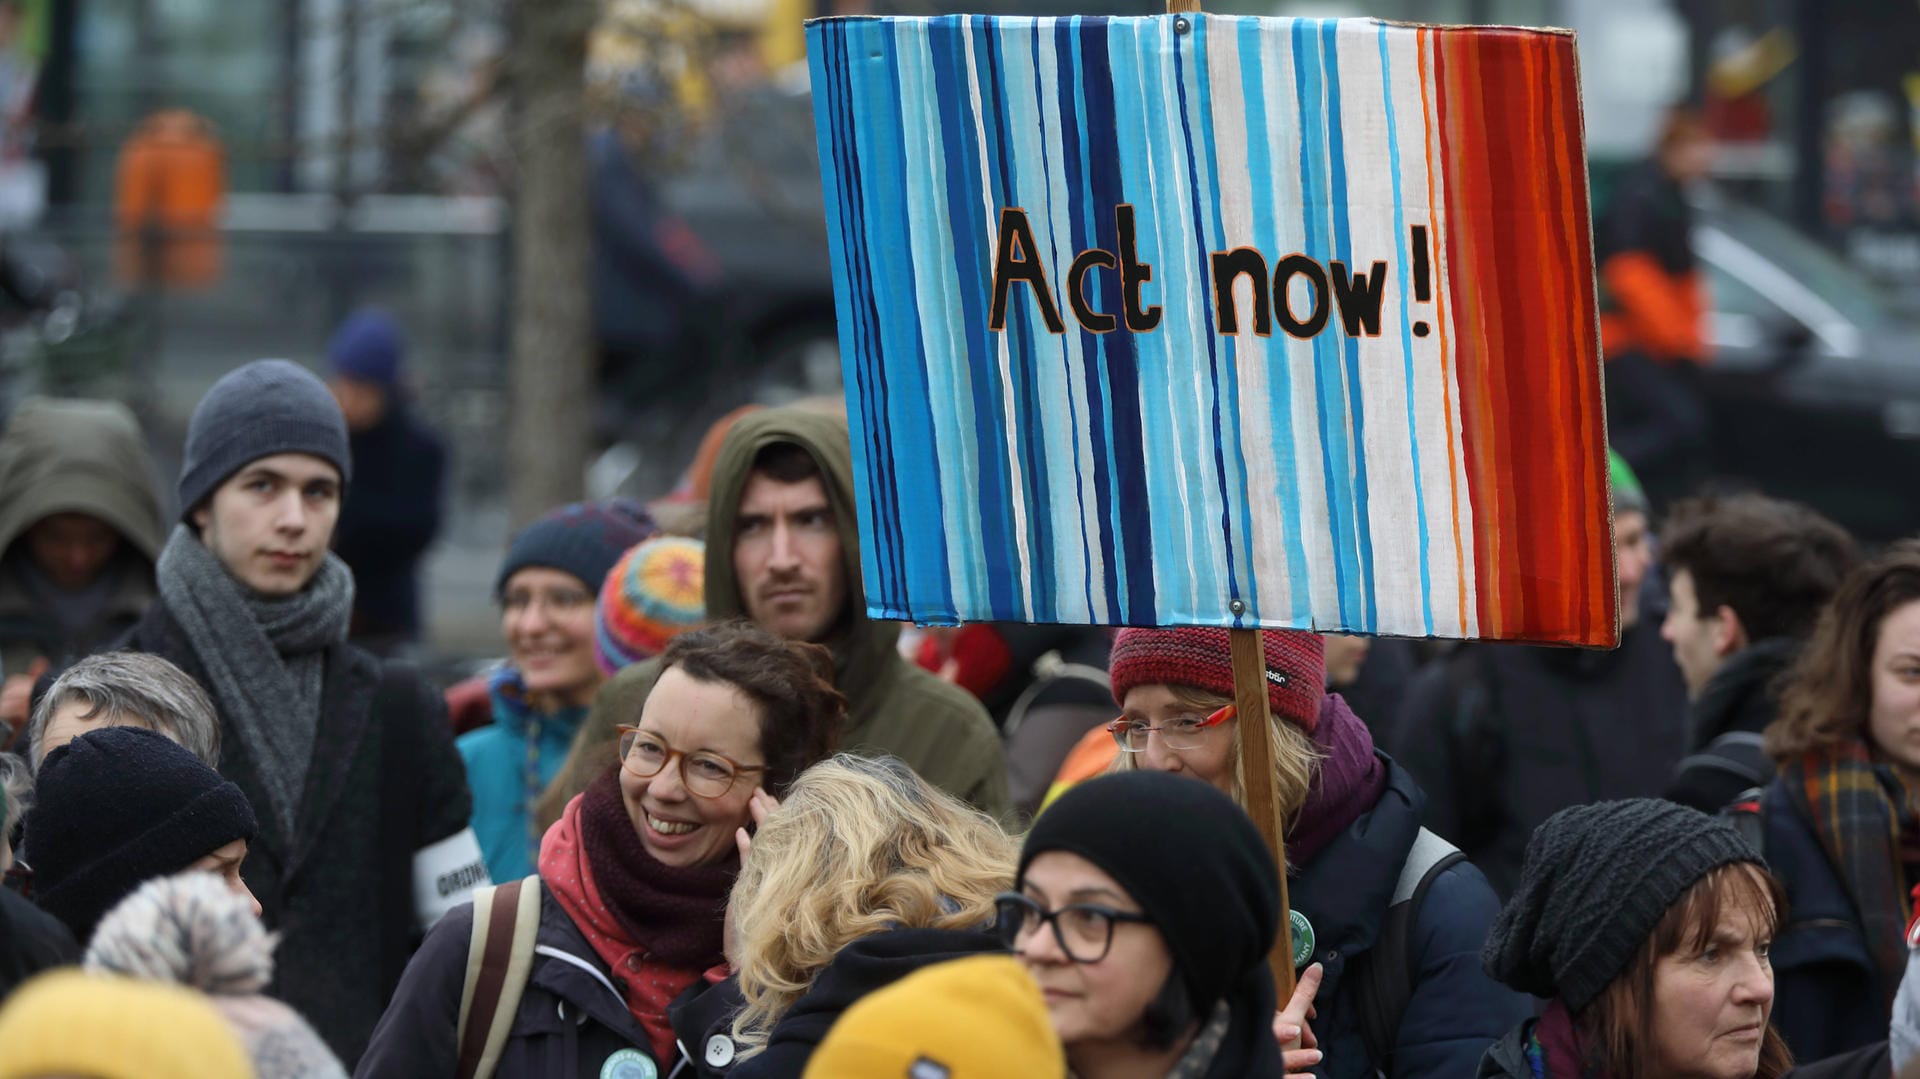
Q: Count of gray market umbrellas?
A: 0